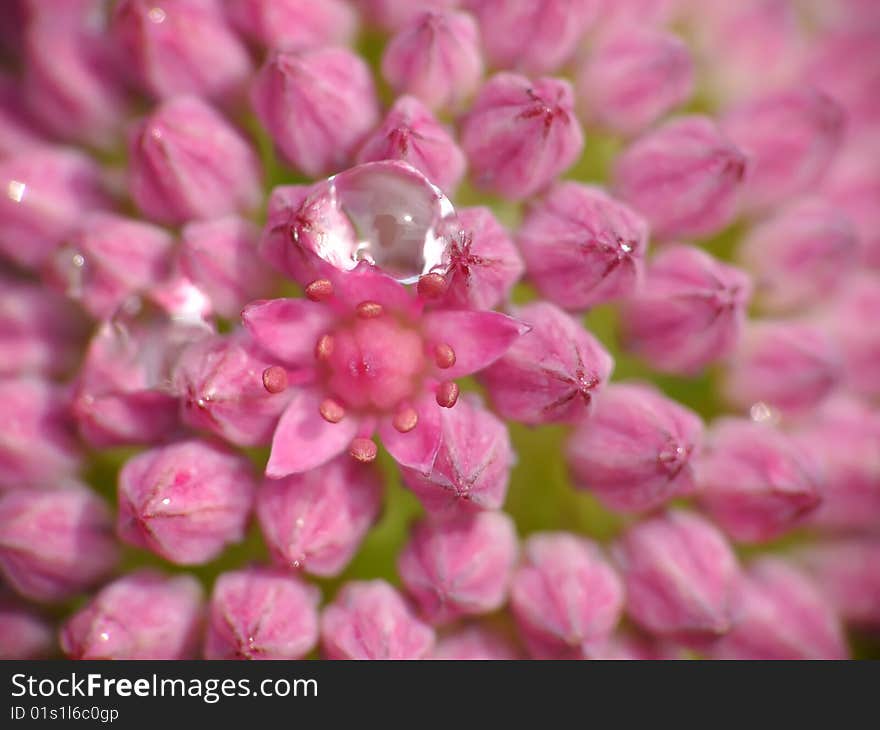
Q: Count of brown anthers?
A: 10